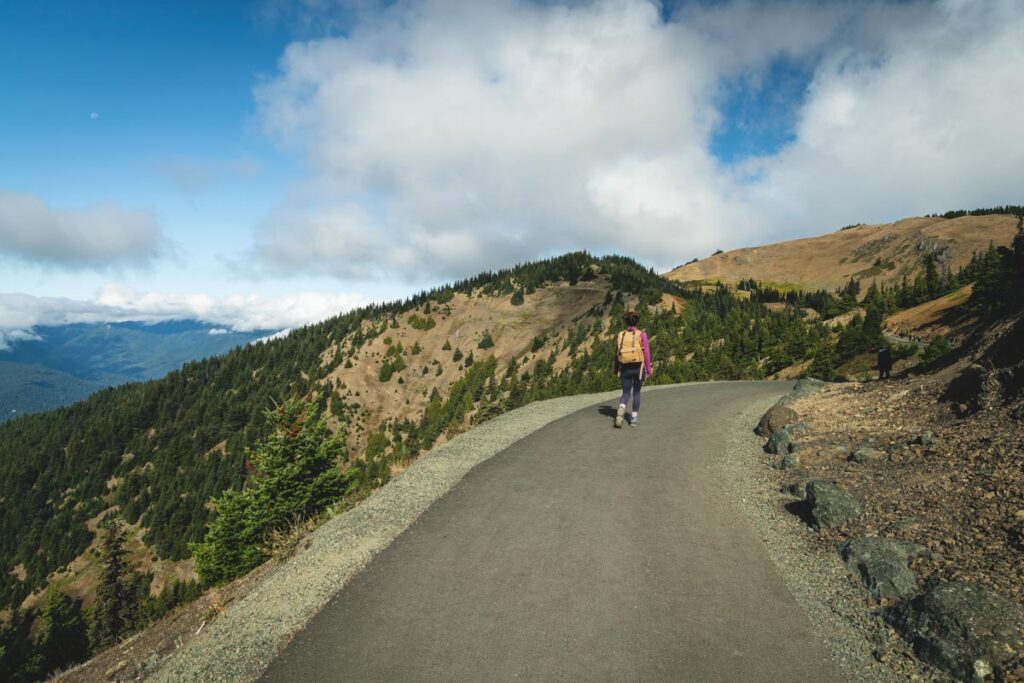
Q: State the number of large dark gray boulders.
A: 3